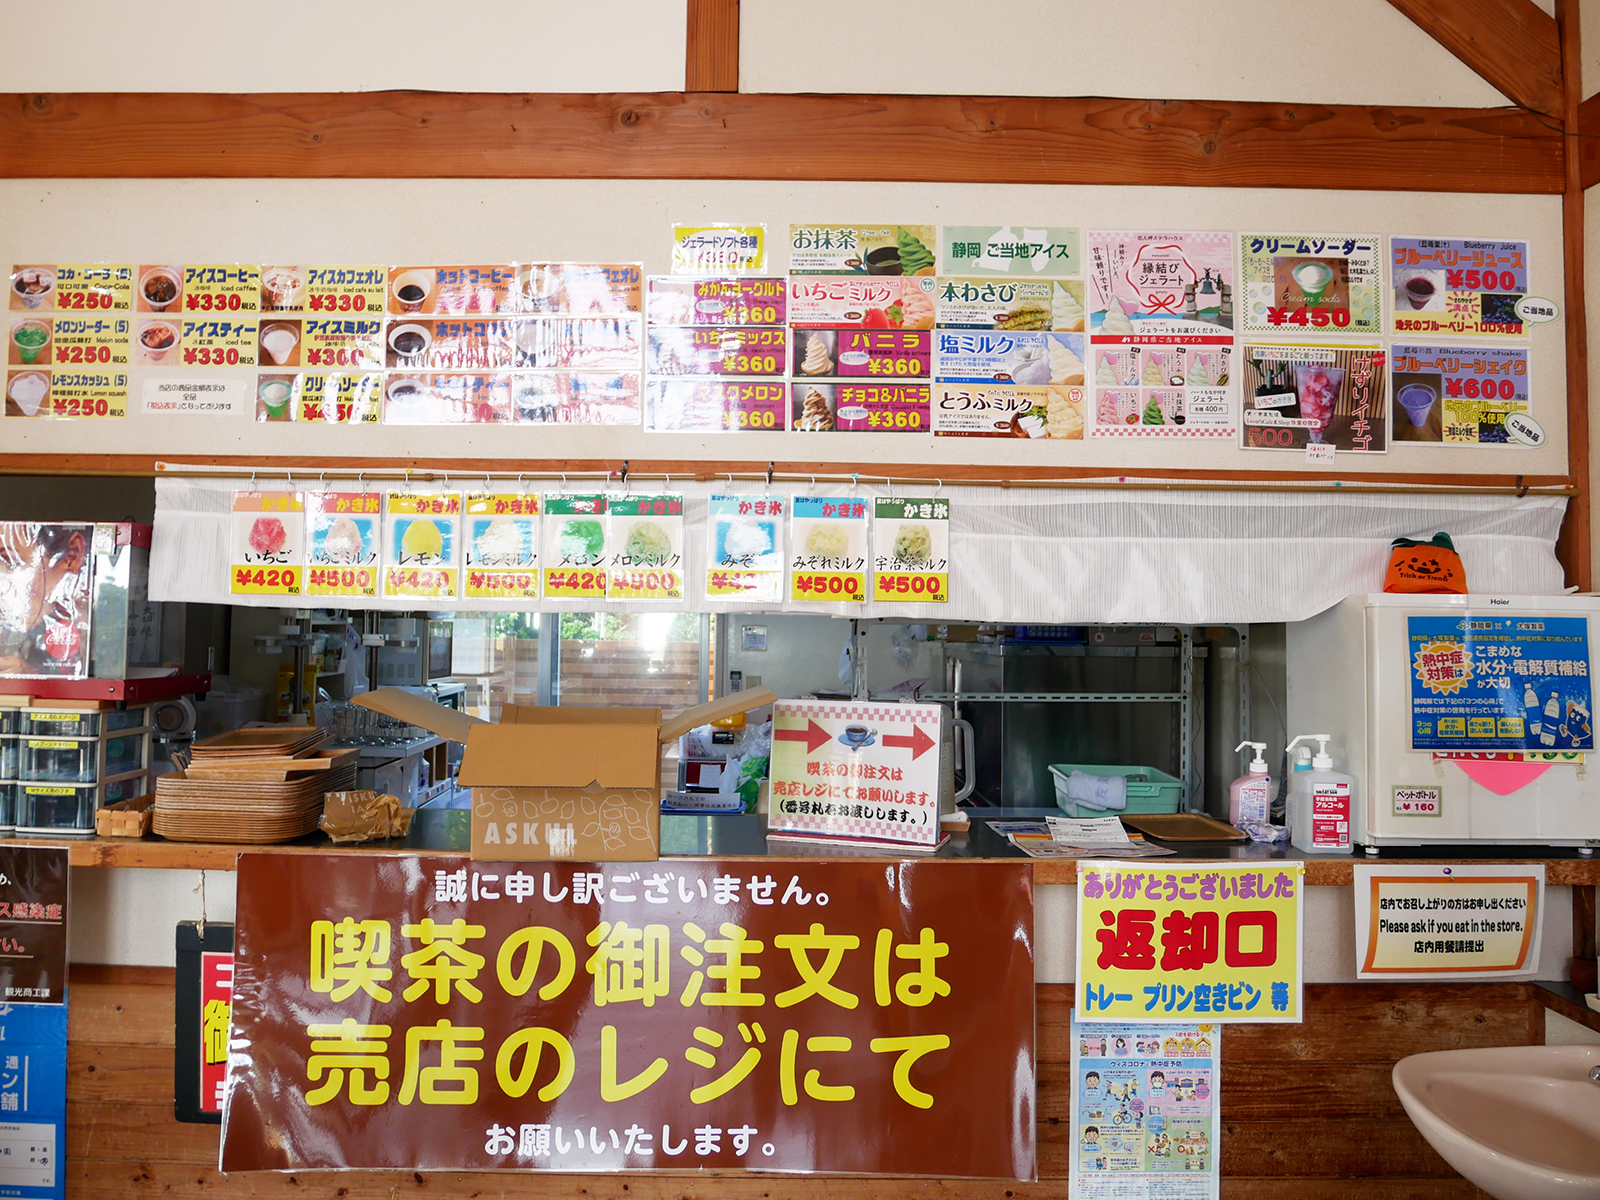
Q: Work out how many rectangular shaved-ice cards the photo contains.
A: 9